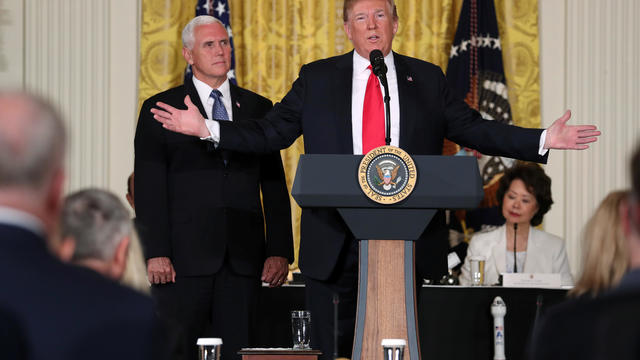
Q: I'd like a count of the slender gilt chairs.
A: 0